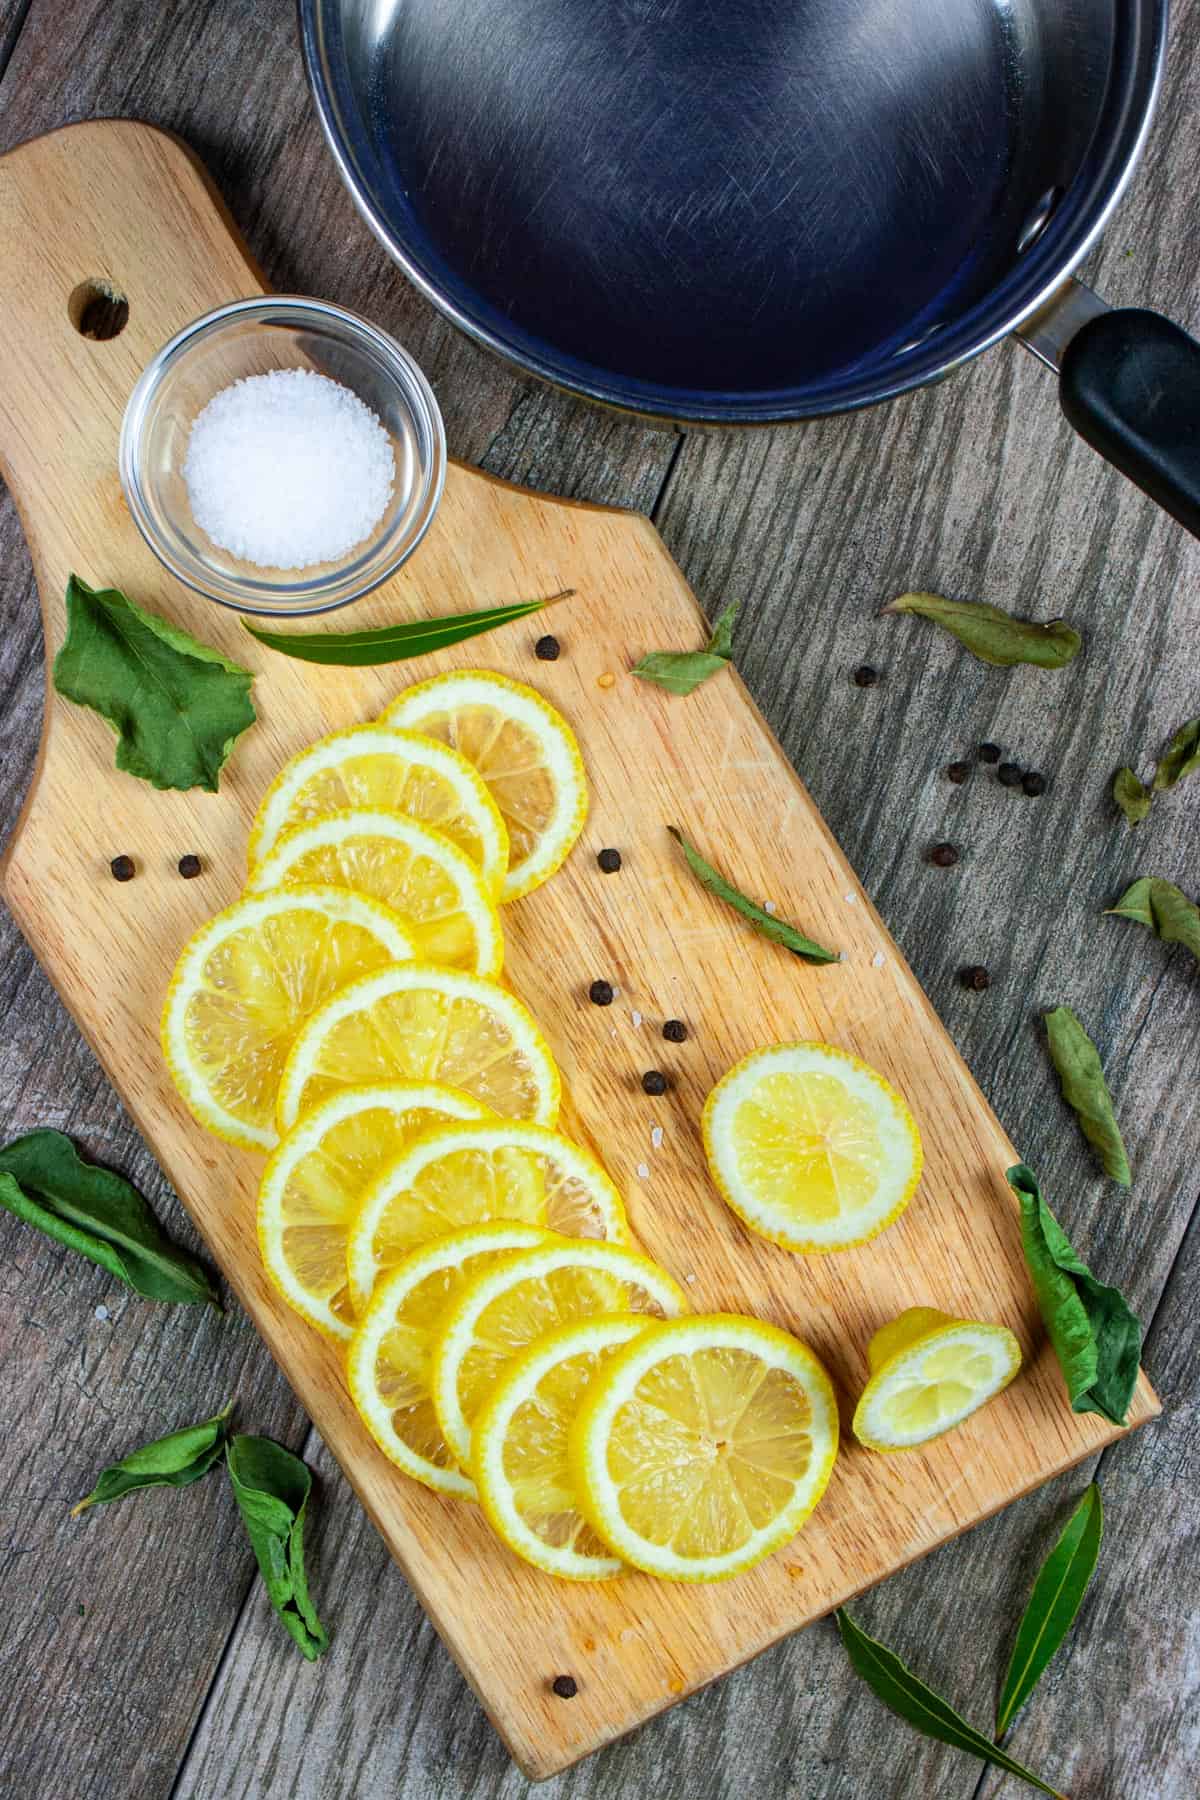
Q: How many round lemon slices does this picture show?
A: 12